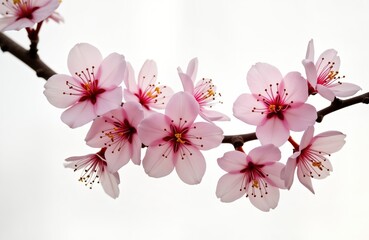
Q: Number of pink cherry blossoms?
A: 11